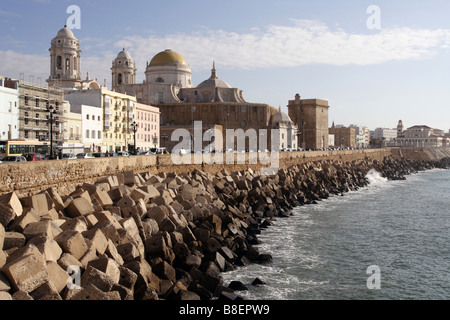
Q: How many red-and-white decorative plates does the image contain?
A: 0